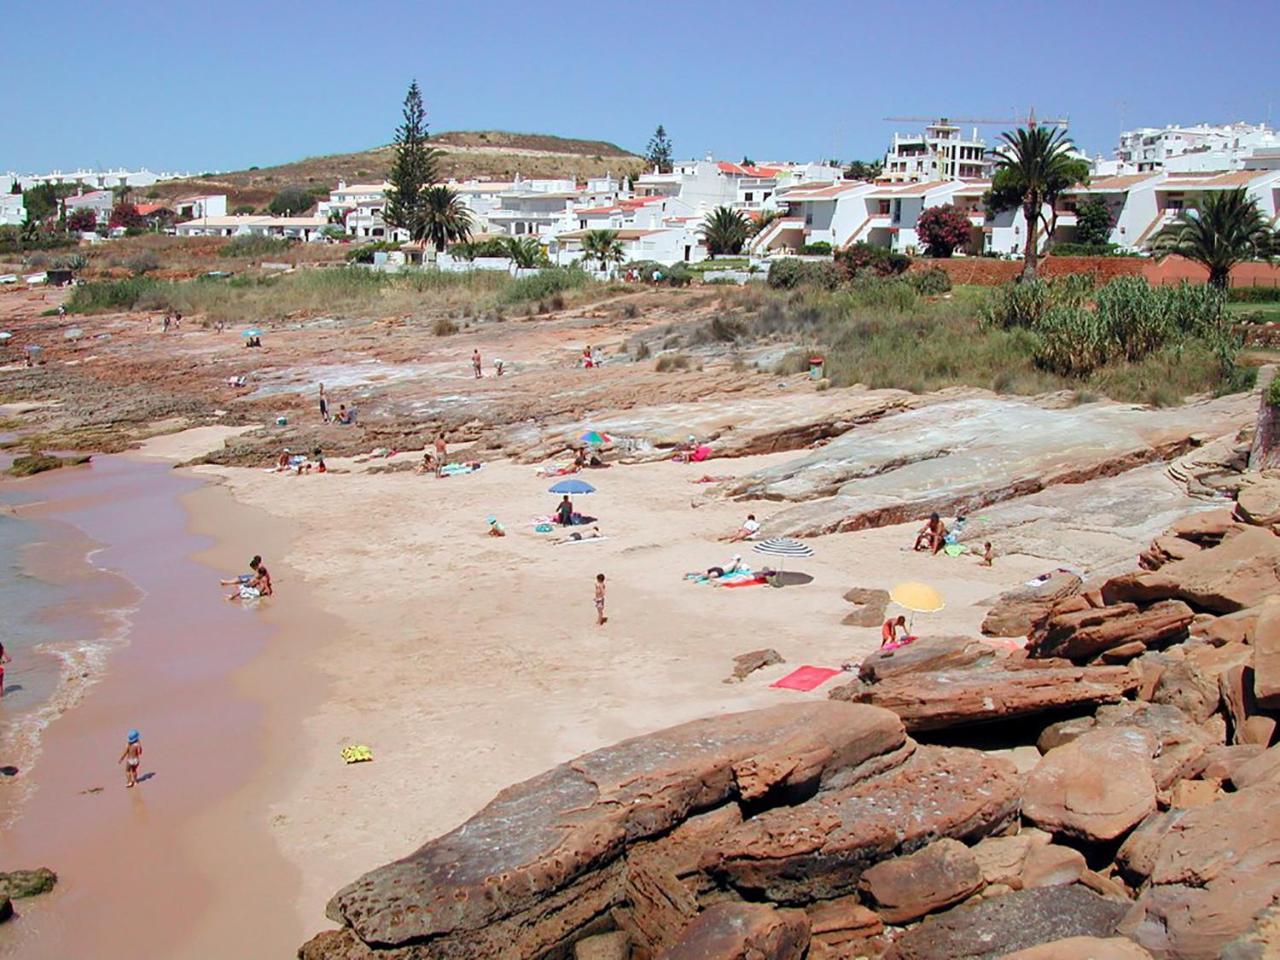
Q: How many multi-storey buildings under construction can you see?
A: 1